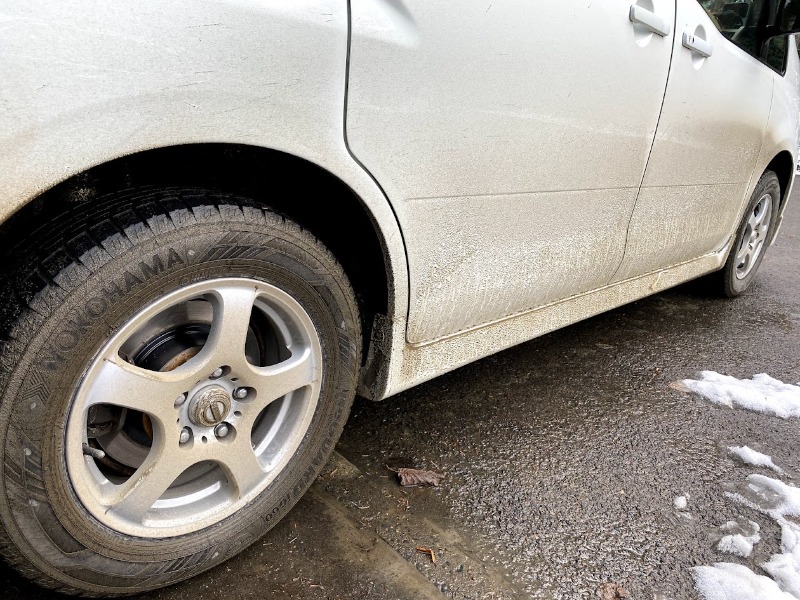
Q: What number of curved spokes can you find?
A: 10